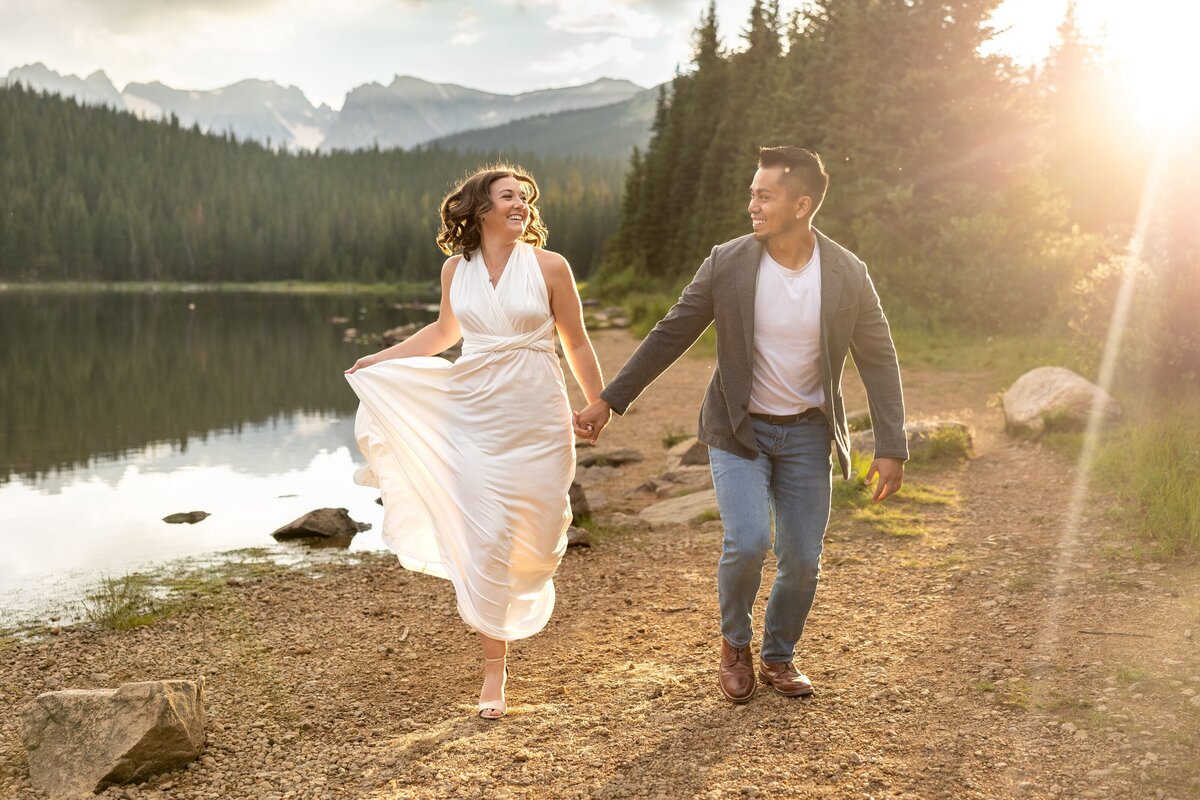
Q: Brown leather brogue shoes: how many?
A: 2